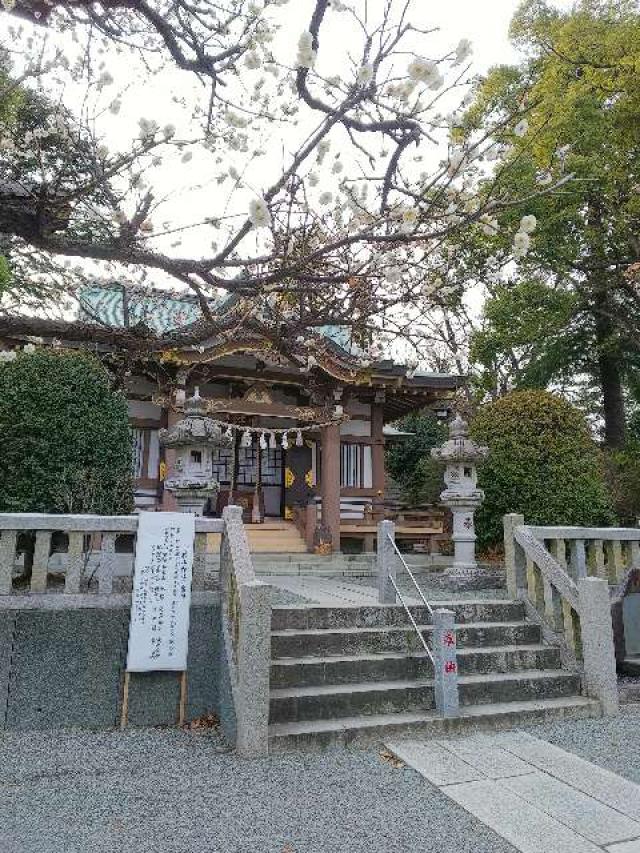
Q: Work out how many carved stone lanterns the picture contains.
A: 2